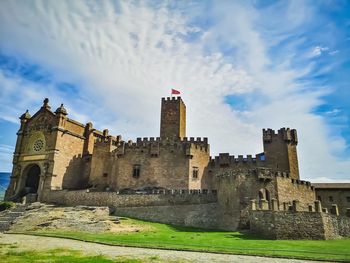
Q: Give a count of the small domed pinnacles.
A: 2